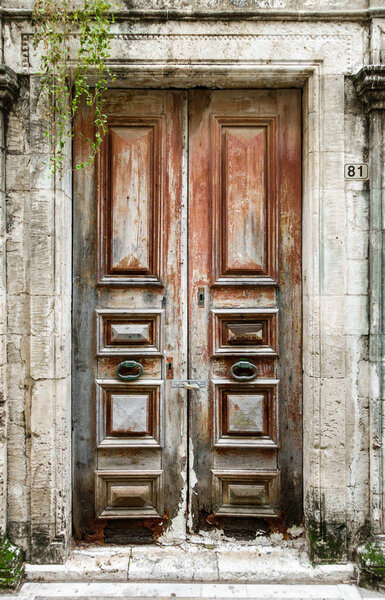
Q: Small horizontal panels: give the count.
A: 4